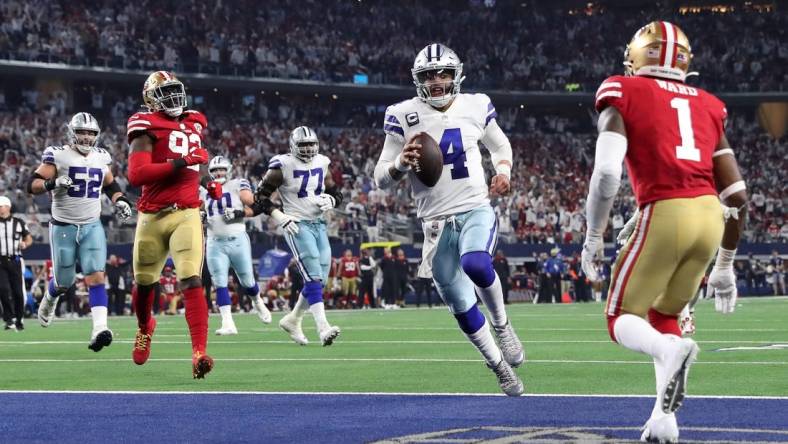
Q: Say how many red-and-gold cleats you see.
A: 2